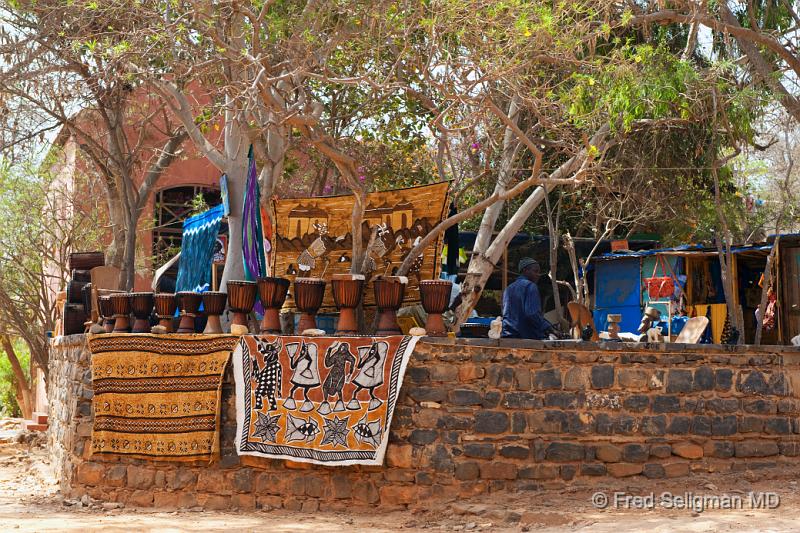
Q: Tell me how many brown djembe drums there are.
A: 12